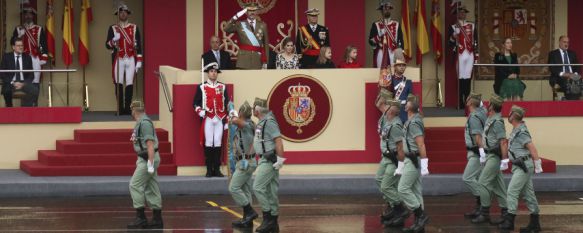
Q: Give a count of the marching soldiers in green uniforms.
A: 9